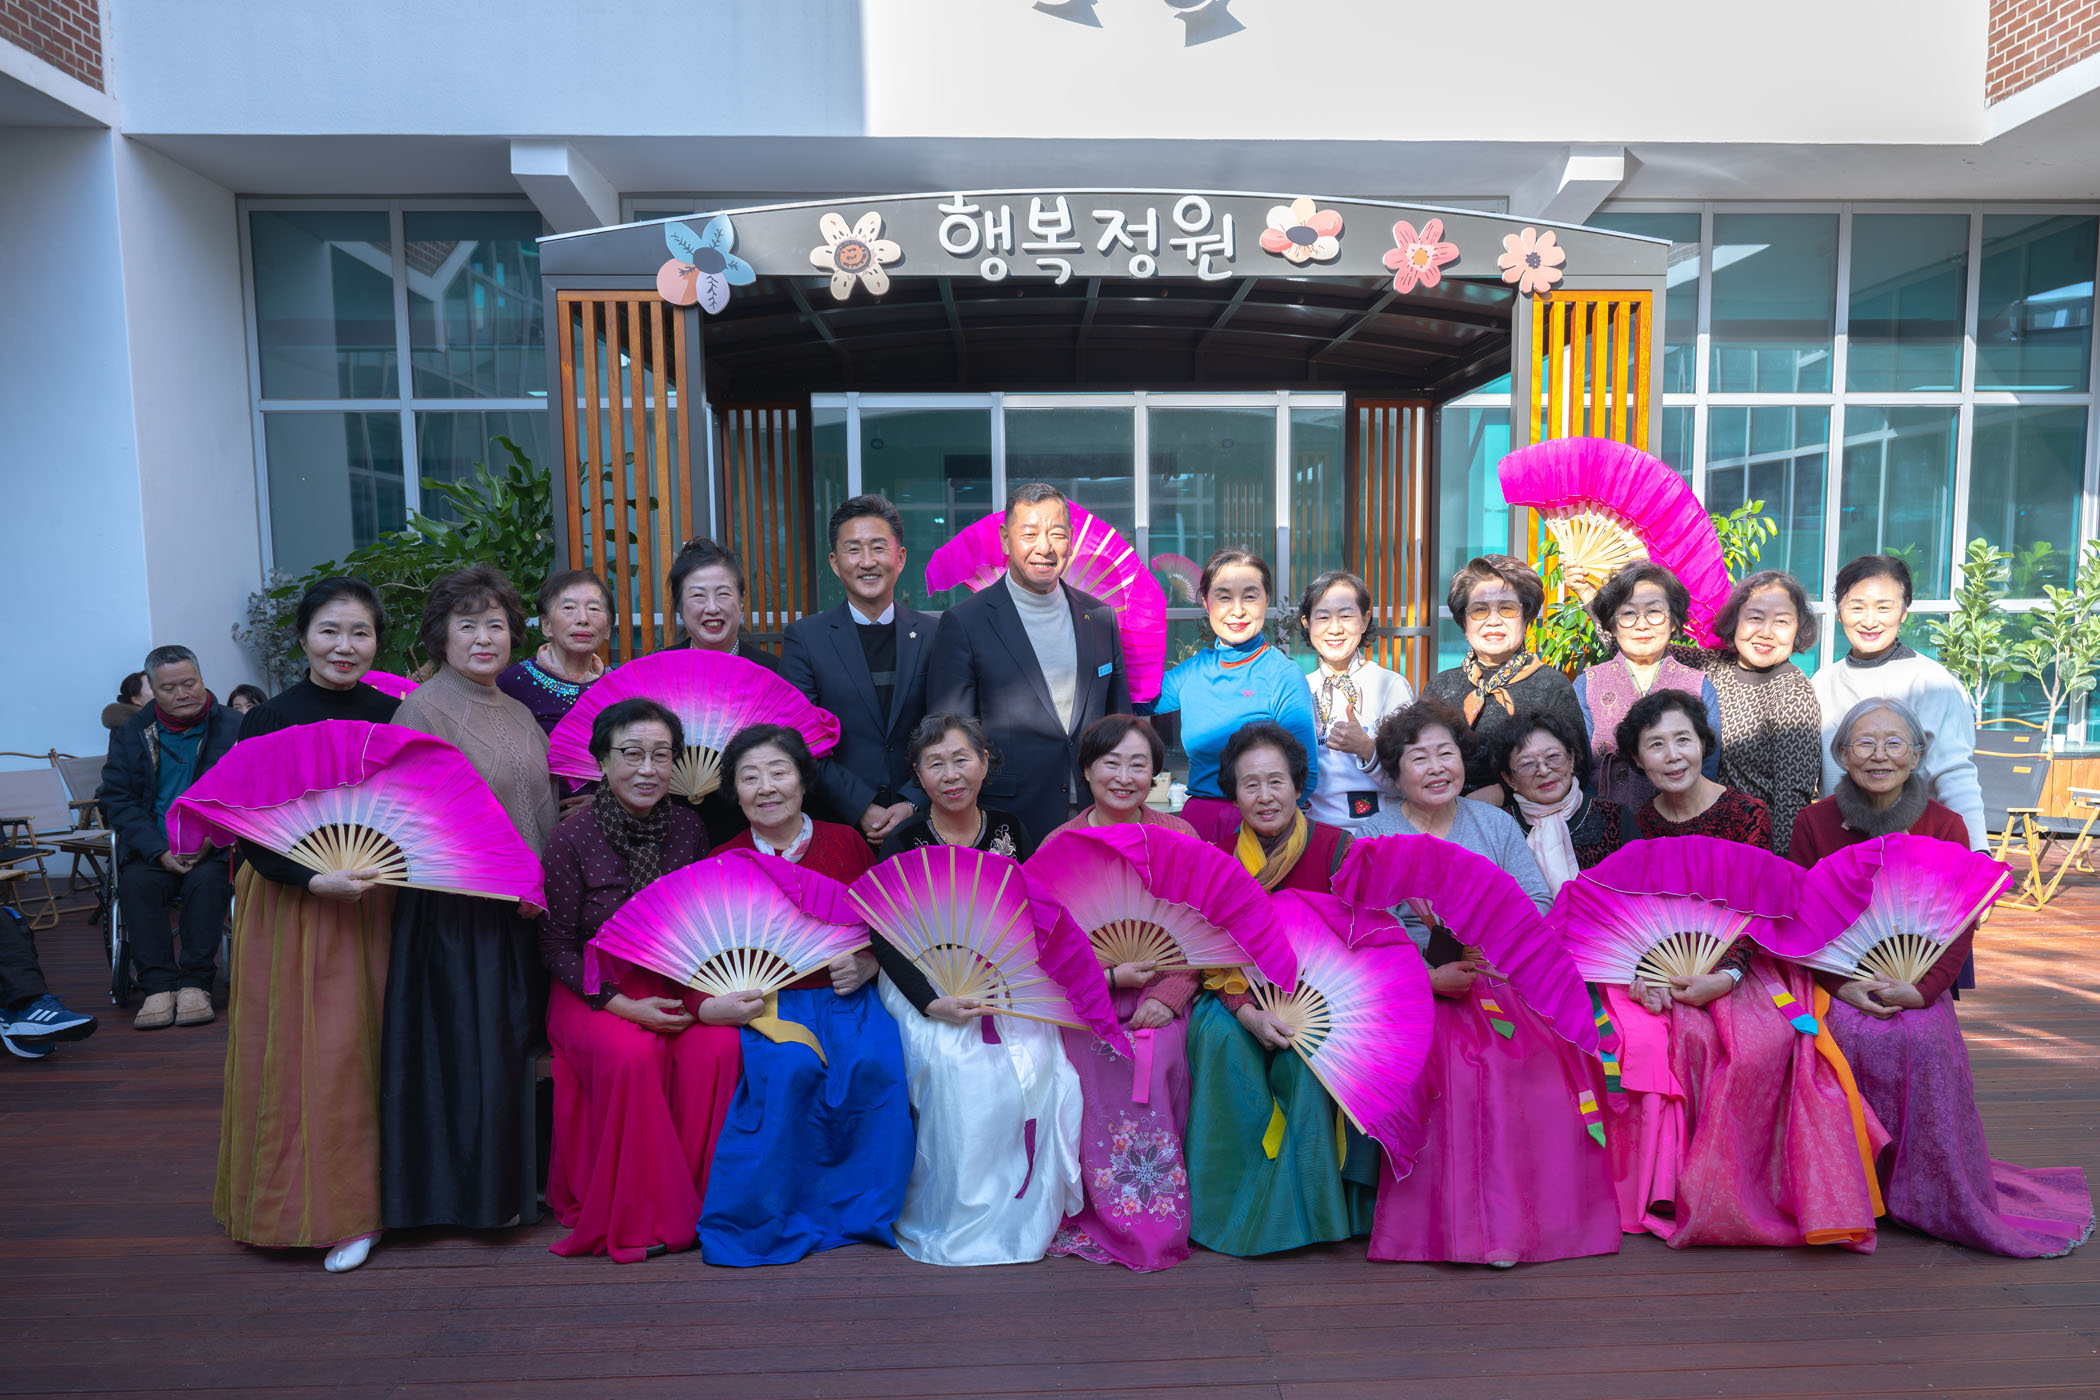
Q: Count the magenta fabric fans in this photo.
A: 12